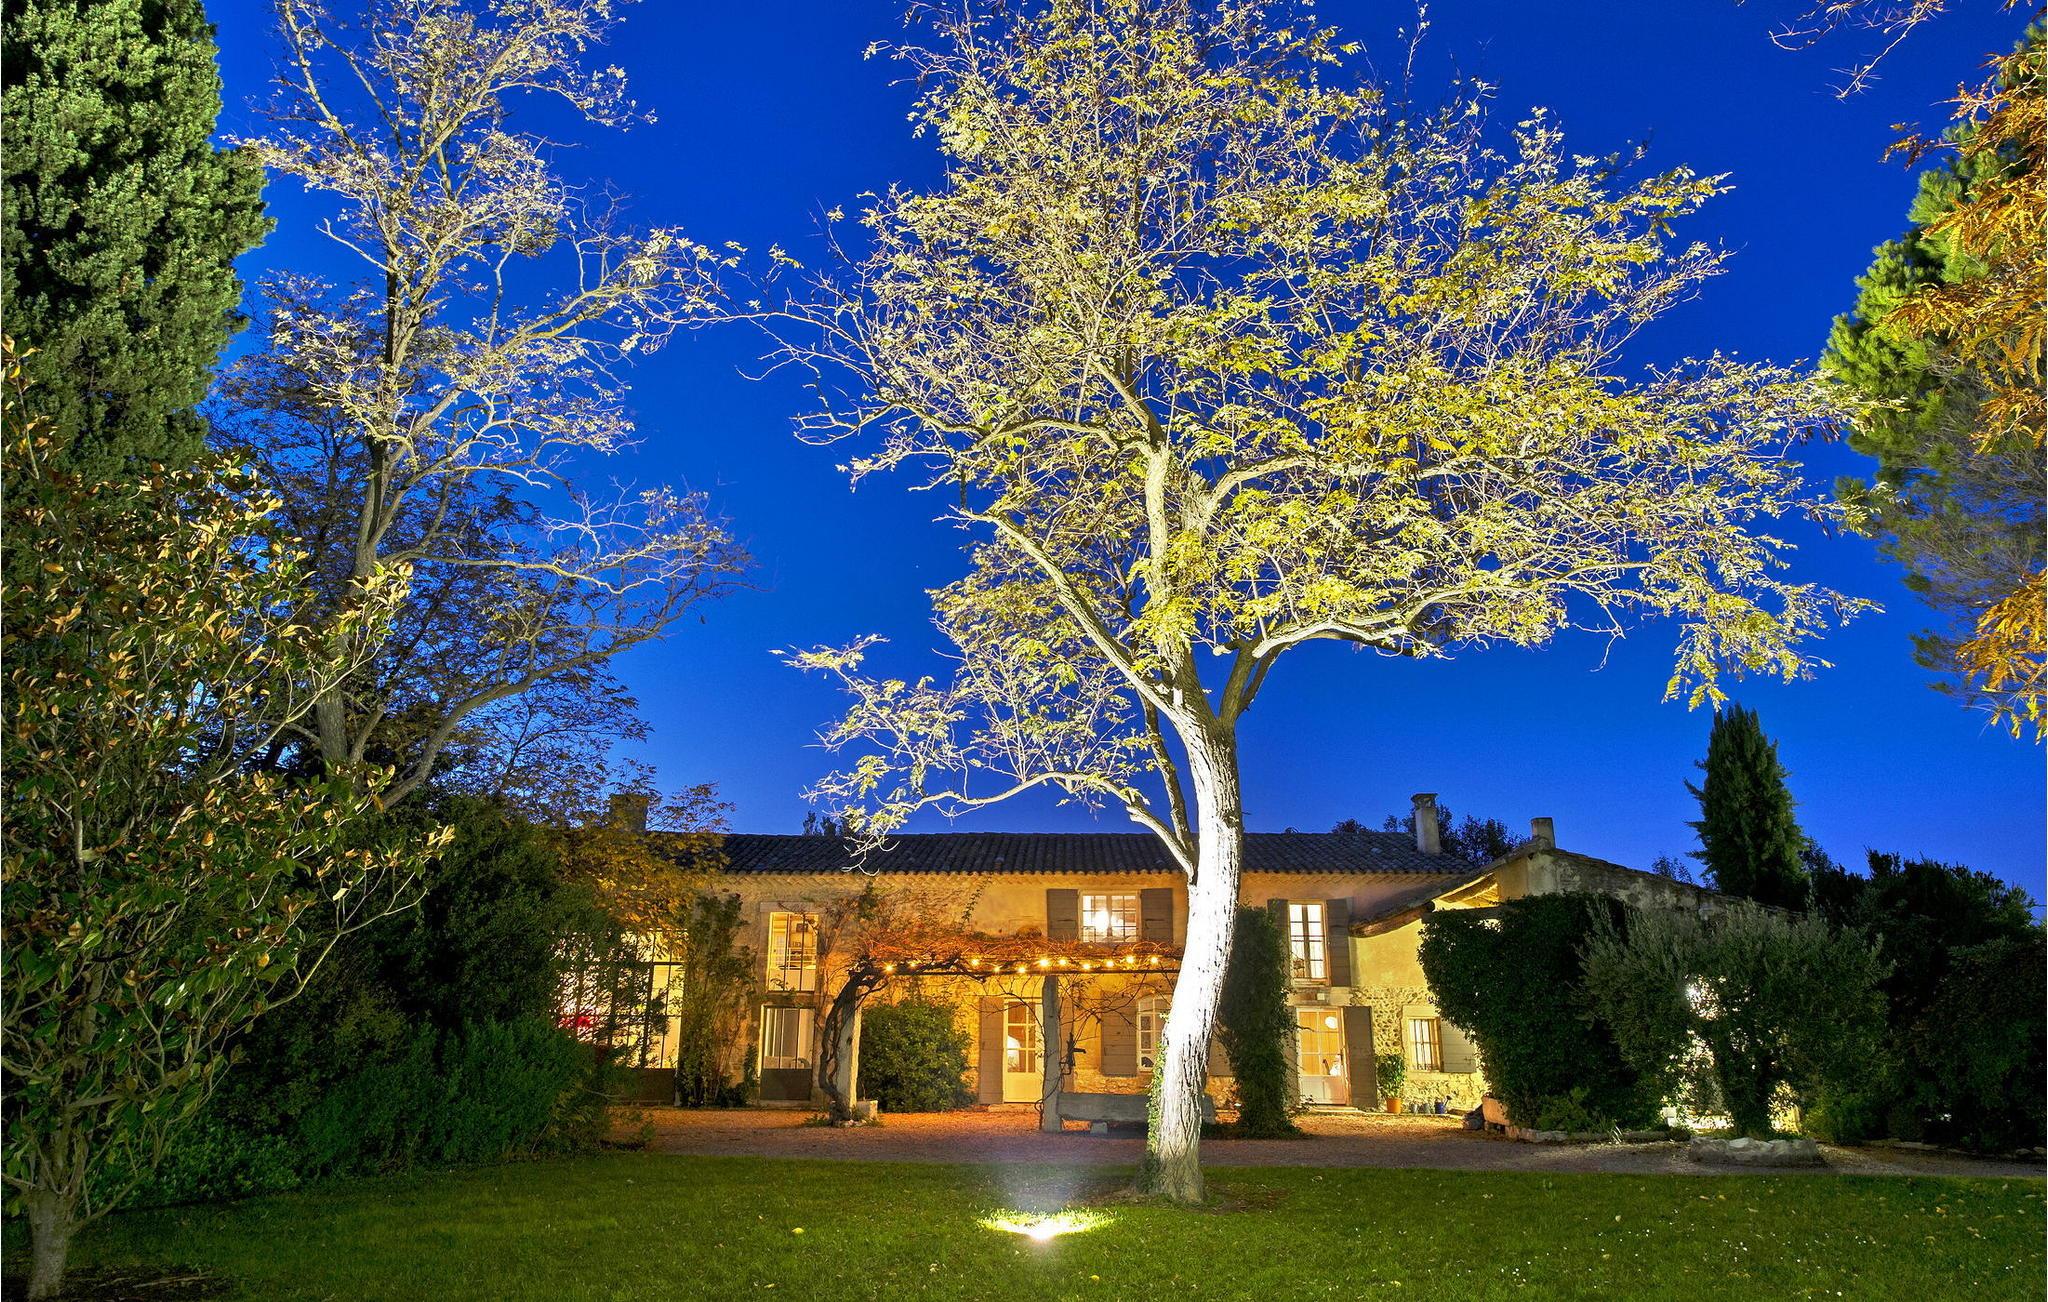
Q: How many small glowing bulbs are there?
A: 11